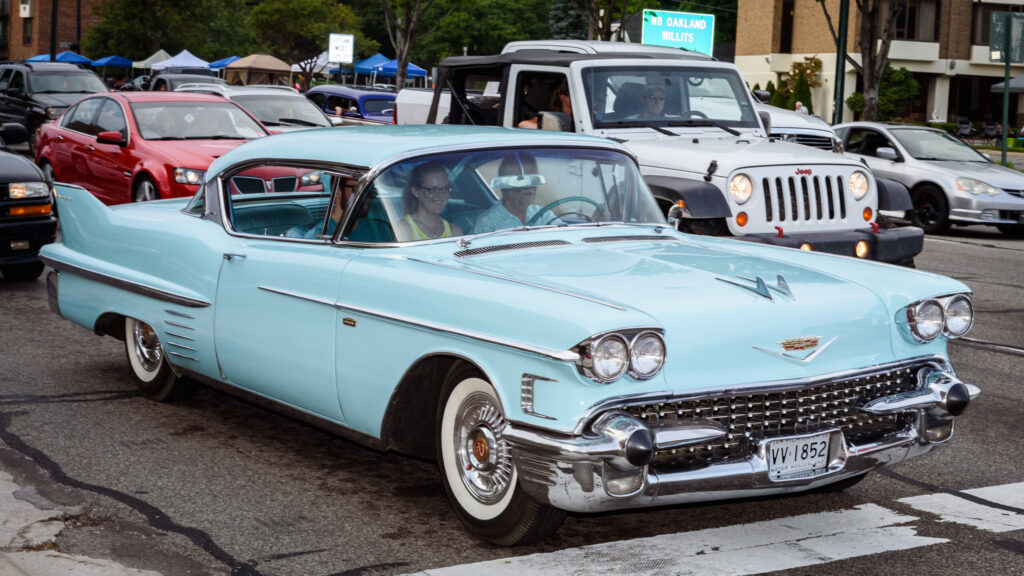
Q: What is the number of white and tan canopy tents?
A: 4